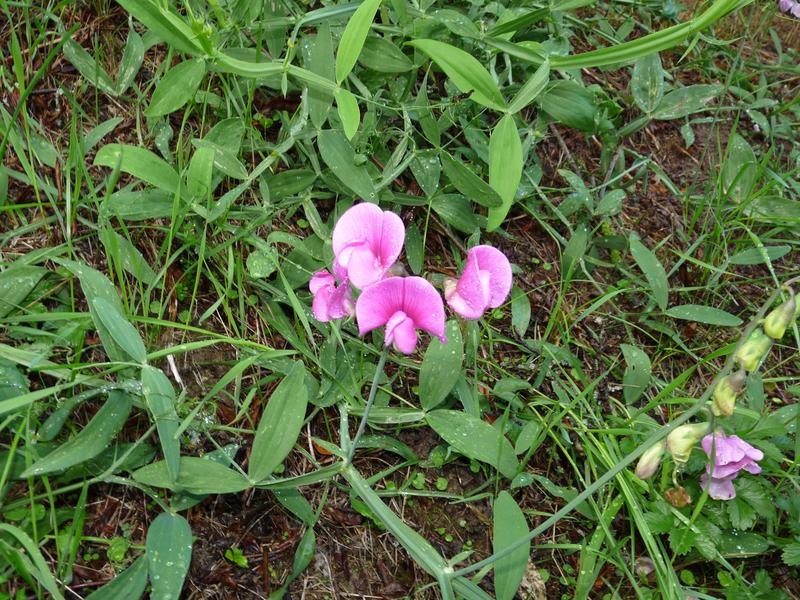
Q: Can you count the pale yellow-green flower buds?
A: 5